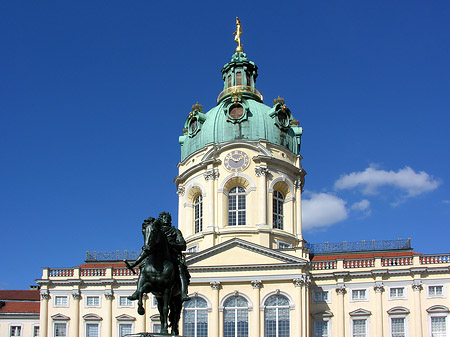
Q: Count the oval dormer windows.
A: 3